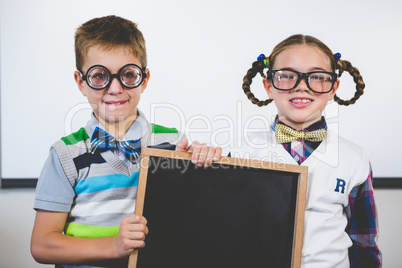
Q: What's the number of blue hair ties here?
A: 2